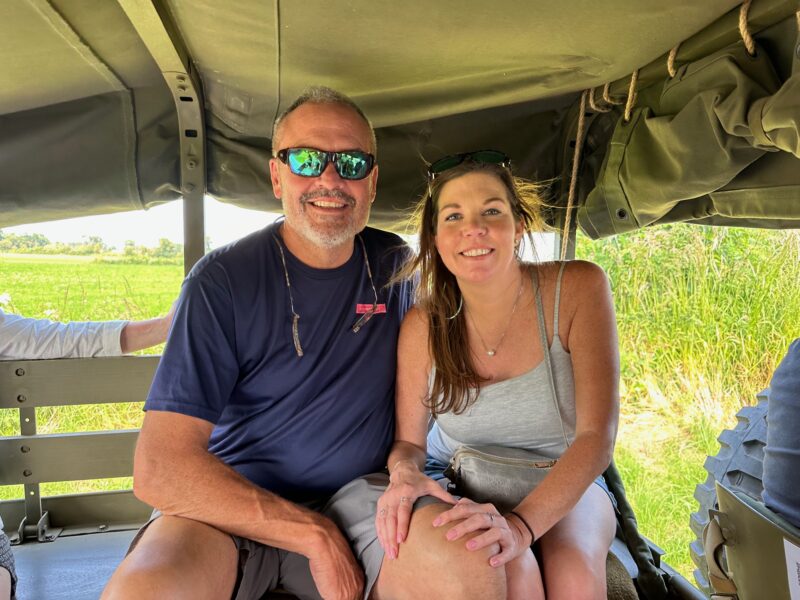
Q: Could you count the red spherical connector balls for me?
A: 0